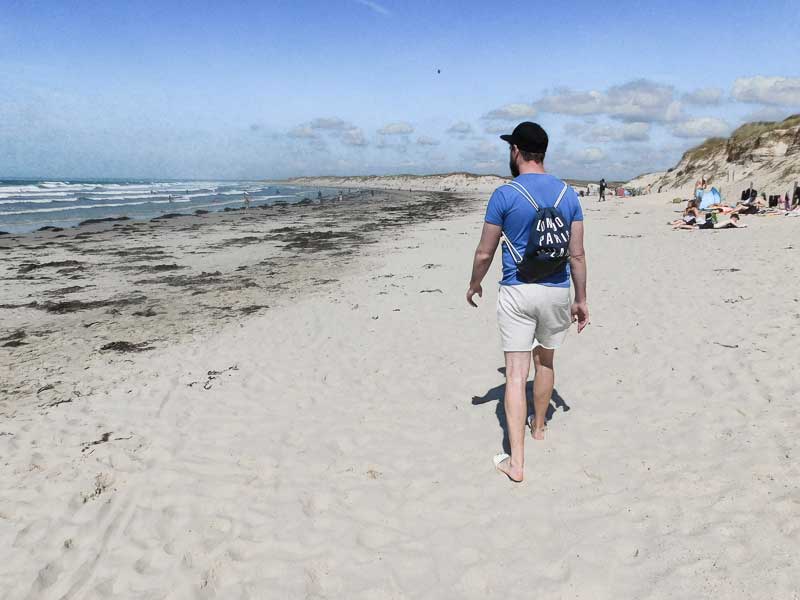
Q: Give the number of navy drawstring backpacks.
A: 1